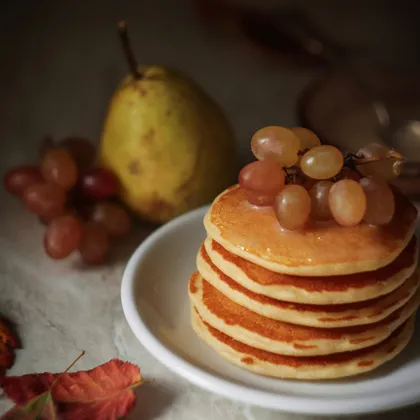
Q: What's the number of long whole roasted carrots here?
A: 0